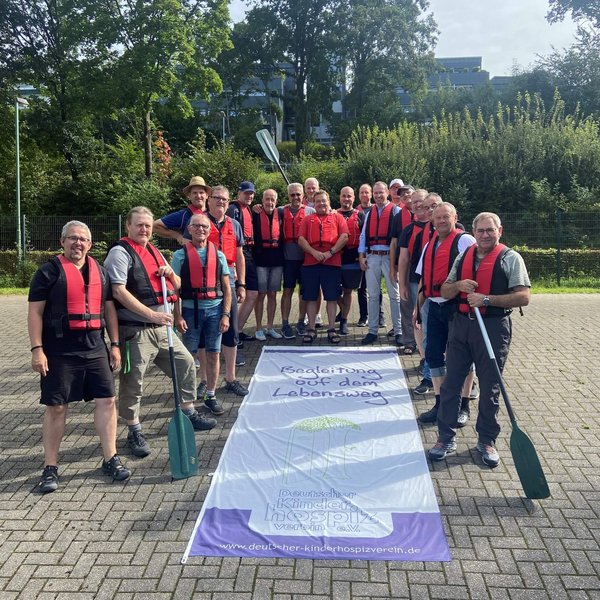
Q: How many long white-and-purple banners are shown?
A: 1